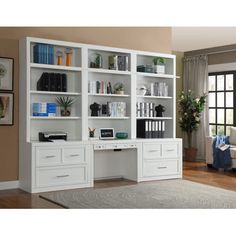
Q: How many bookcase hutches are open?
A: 3